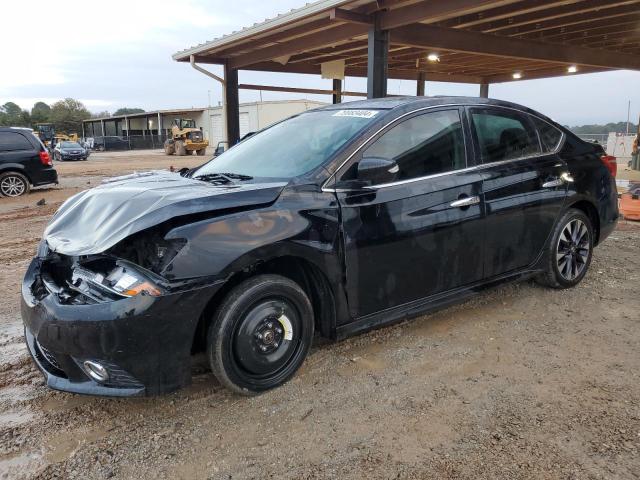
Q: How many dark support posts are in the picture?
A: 5